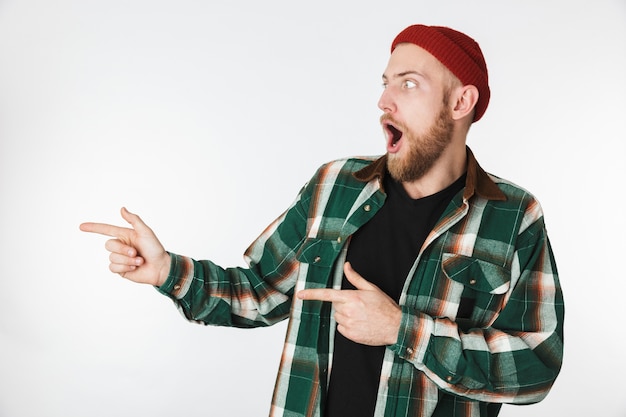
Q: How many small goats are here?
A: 0